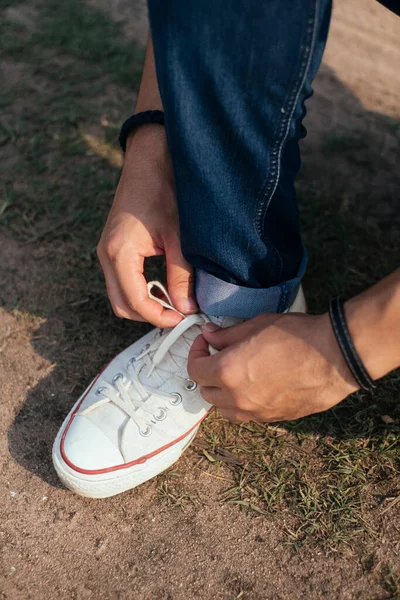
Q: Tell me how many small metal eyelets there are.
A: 8